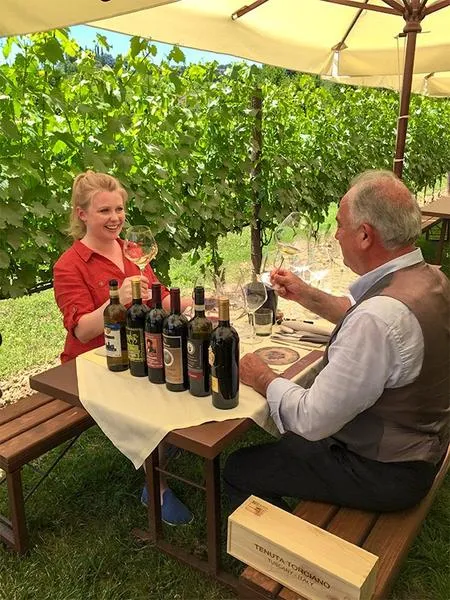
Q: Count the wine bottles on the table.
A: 6